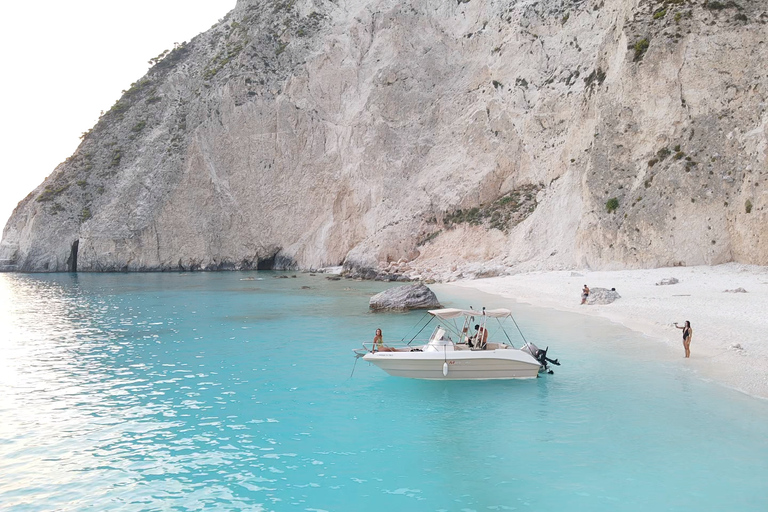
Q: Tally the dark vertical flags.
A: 0